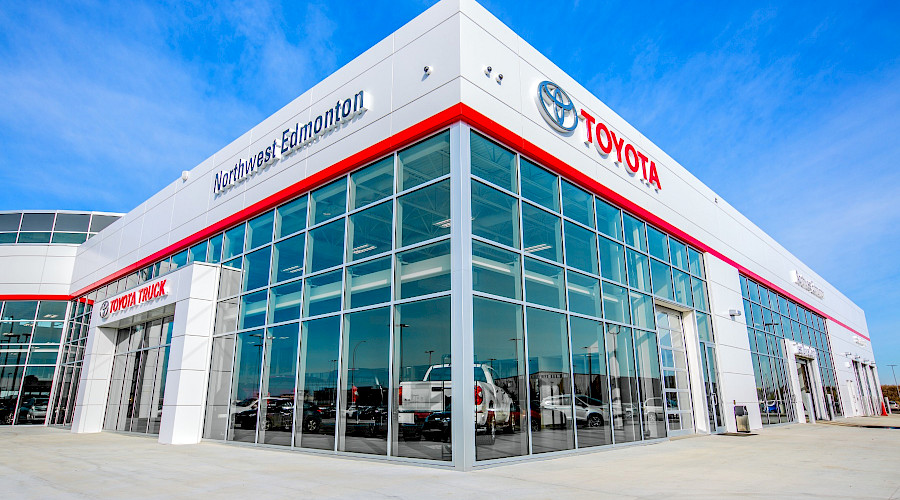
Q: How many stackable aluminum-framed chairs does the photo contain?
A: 0